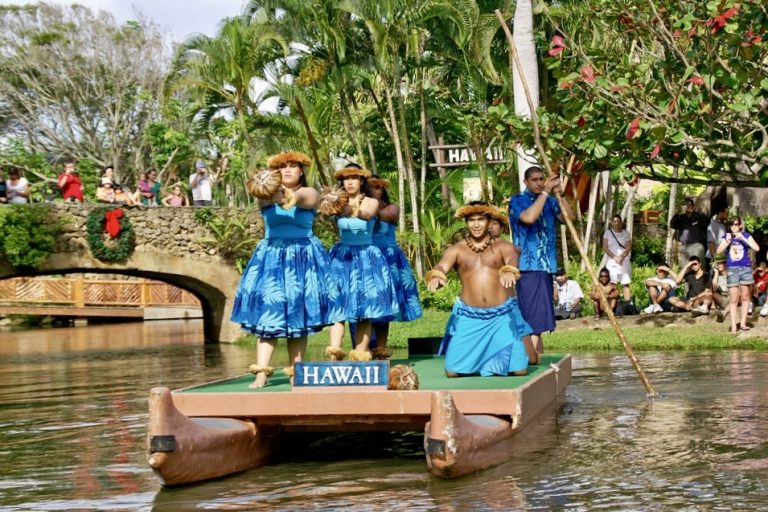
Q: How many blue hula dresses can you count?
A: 3